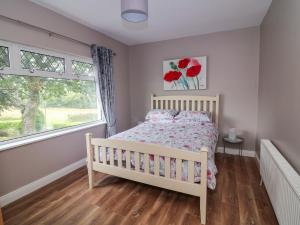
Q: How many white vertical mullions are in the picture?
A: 2